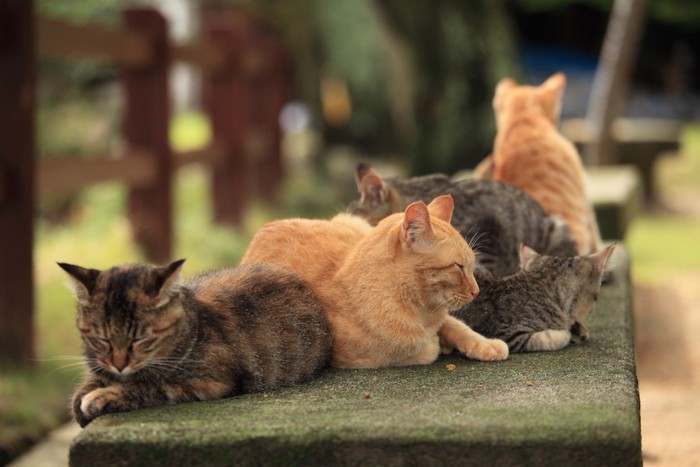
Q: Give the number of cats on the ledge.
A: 5